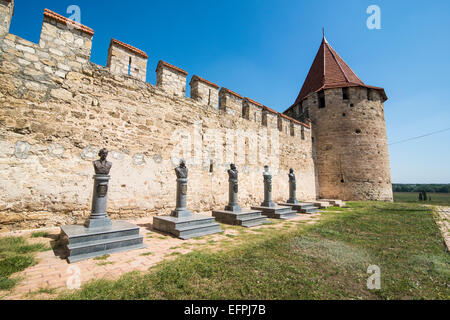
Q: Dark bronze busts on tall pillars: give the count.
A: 5